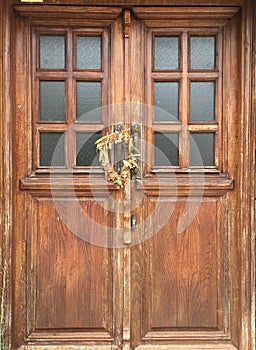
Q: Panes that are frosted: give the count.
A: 12